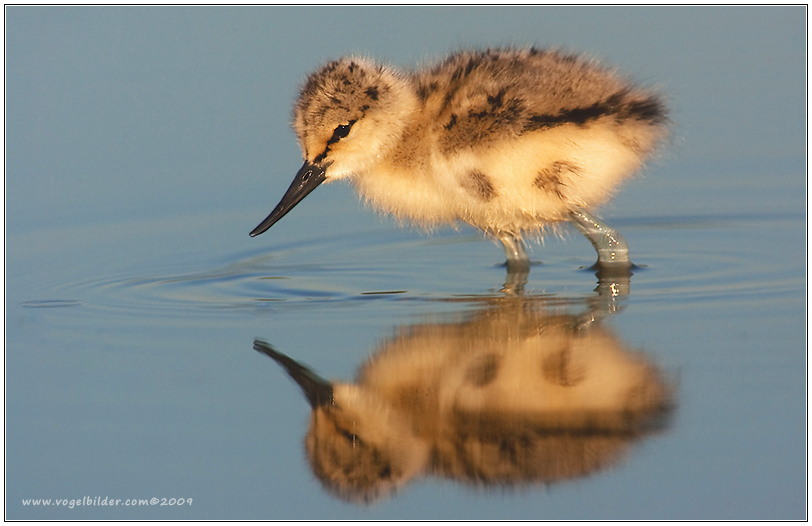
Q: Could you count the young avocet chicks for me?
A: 1